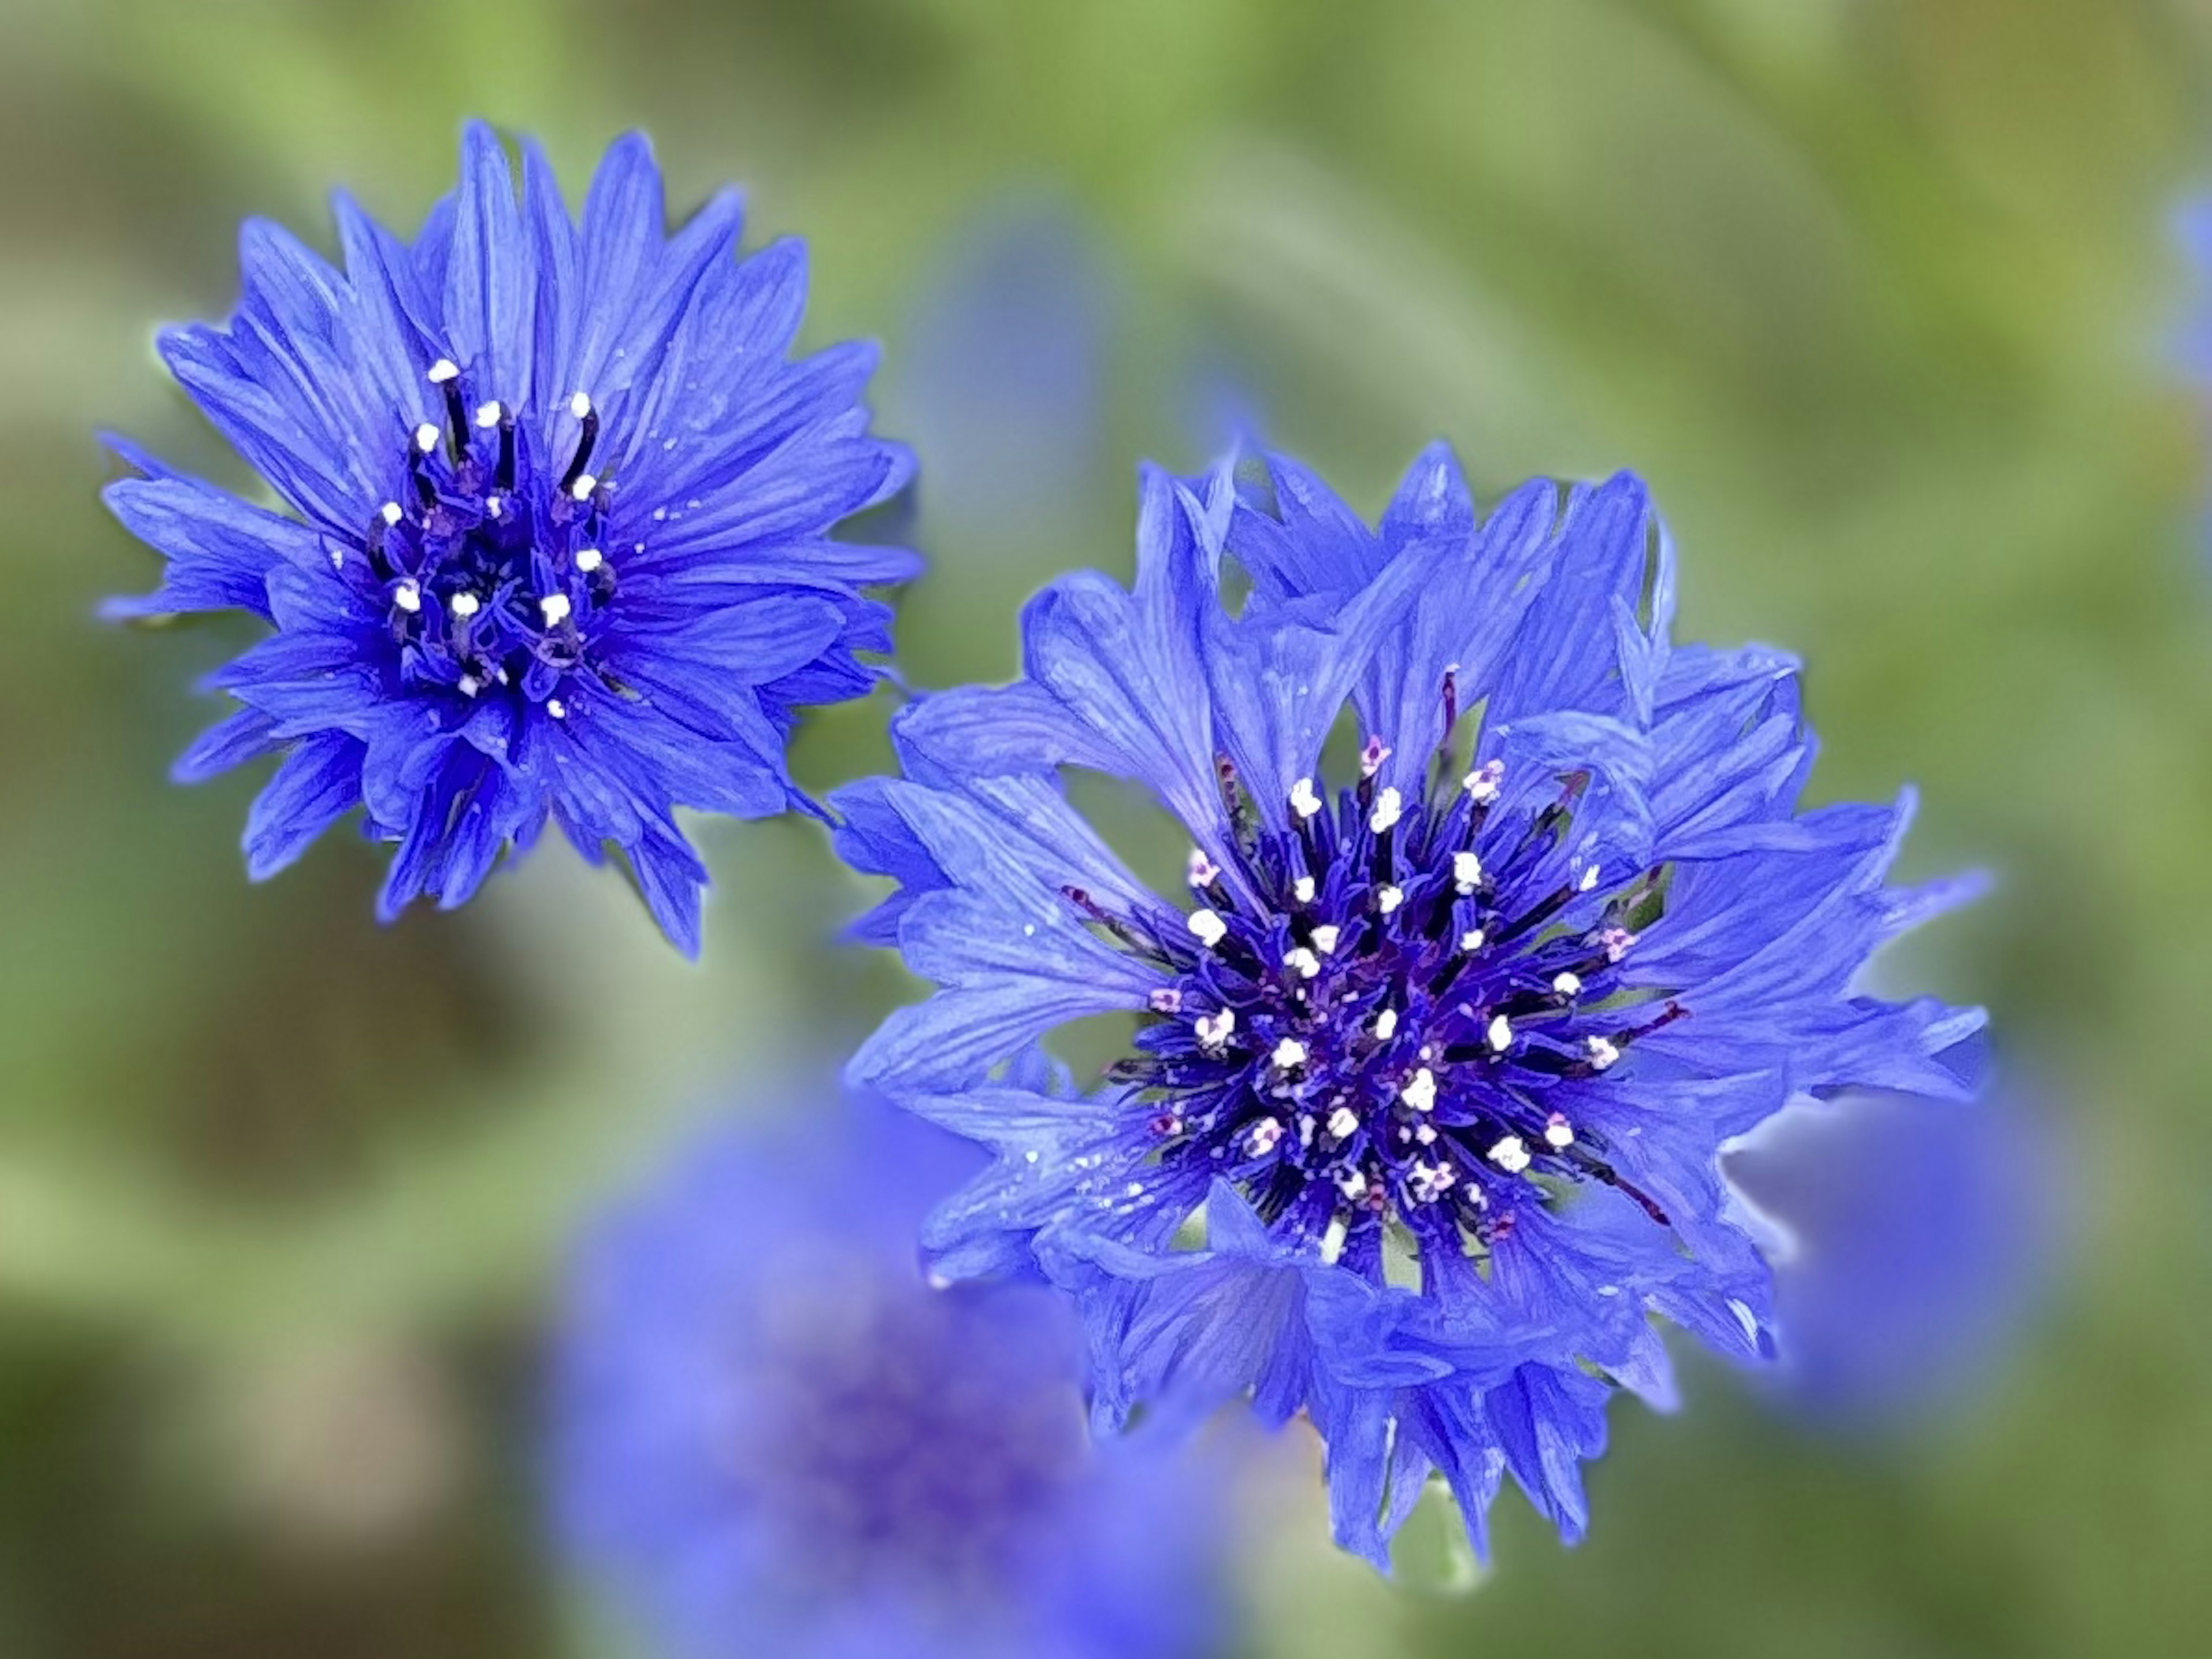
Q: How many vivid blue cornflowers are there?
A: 2